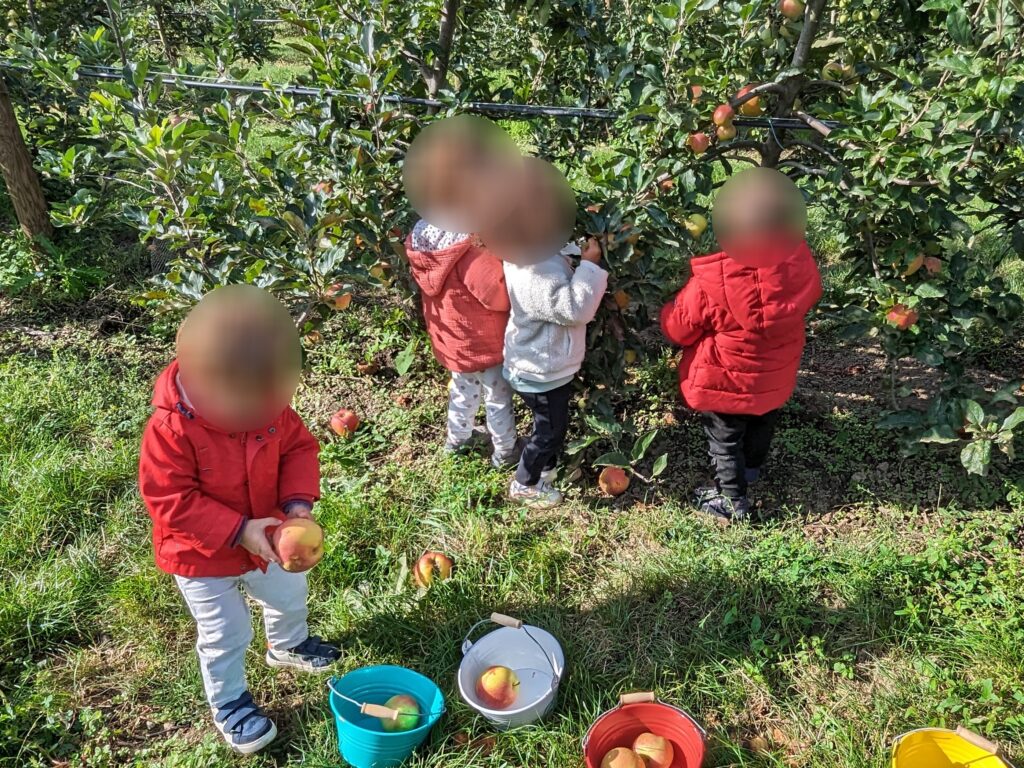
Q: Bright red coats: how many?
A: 2